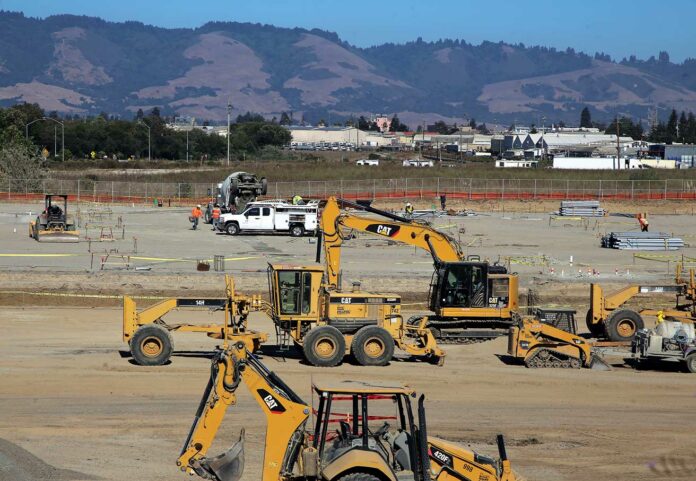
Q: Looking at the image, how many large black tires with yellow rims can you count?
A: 4